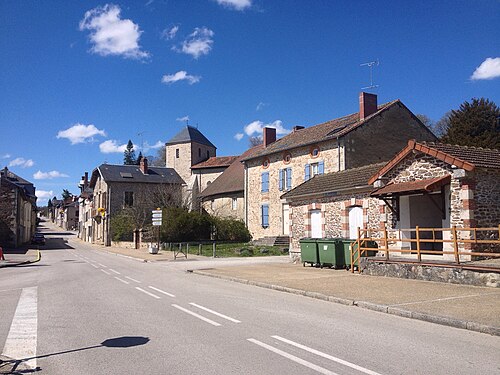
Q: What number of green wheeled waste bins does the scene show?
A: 3